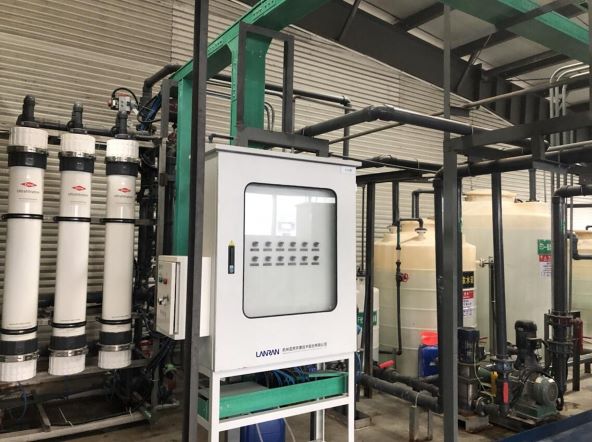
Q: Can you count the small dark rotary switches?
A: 12